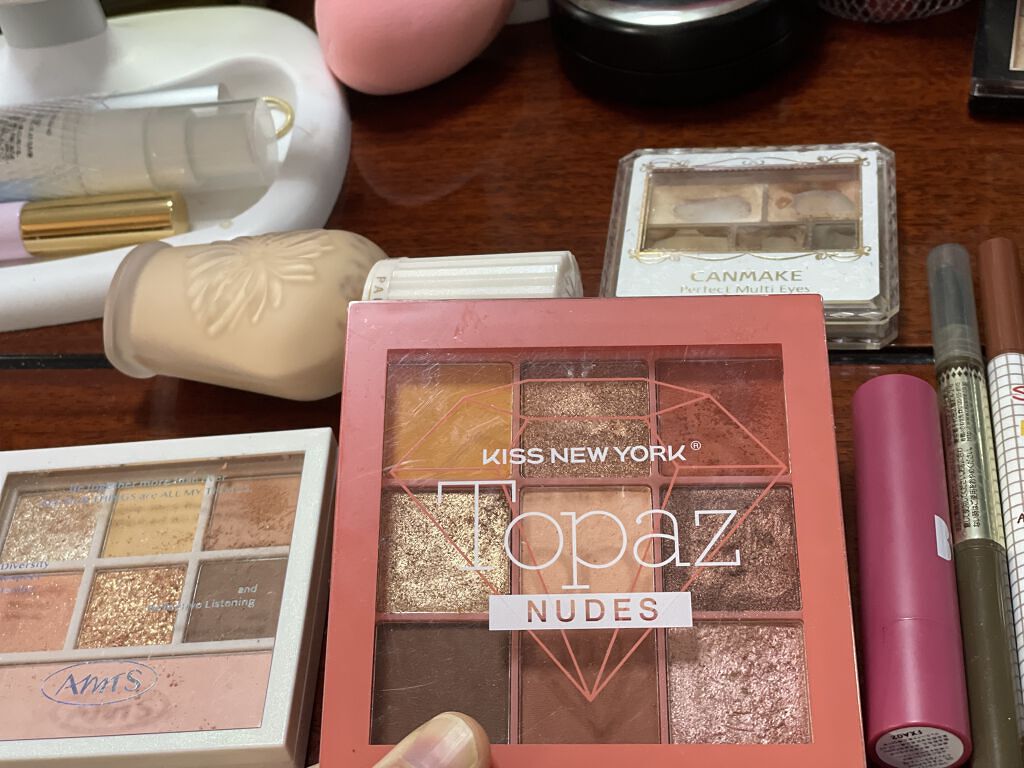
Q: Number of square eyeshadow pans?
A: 15